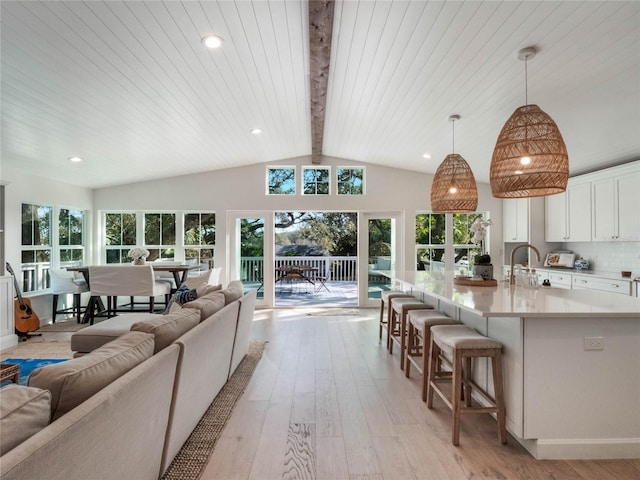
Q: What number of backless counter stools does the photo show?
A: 4